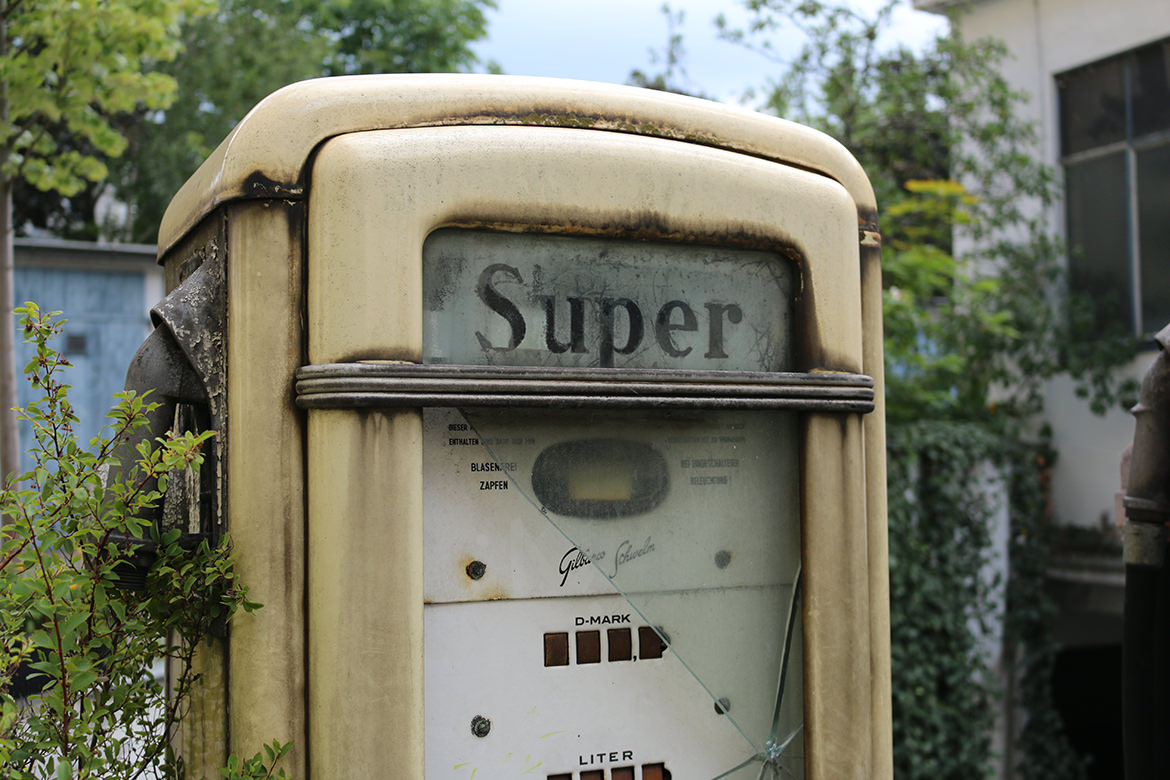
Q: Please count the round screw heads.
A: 4